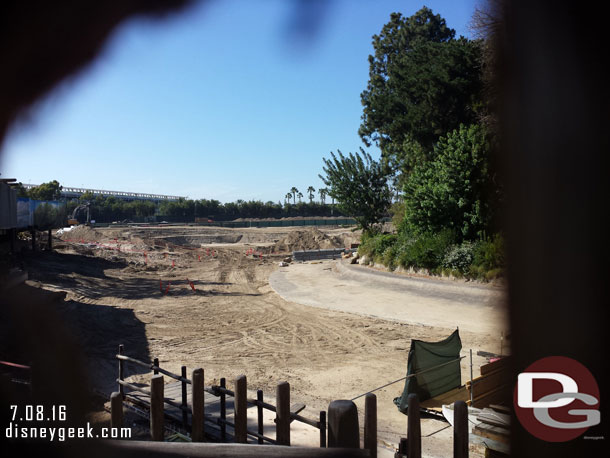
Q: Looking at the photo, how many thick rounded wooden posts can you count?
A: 9